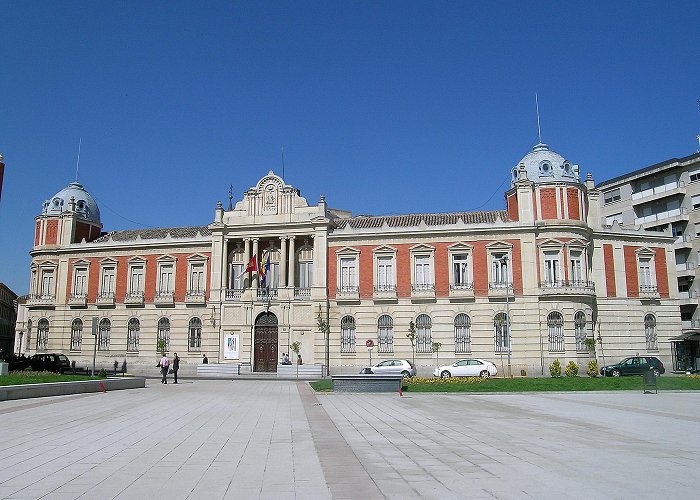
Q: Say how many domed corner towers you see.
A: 2